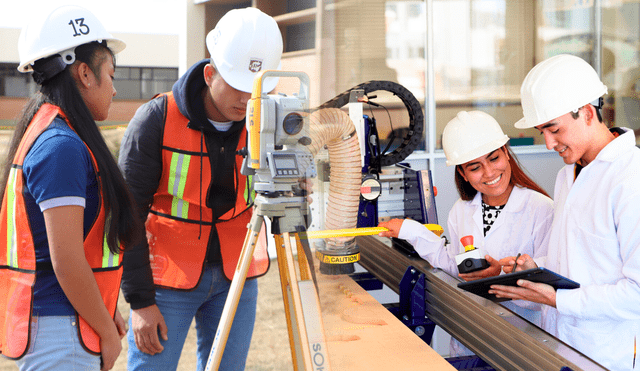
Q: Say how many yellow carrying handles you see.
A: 1